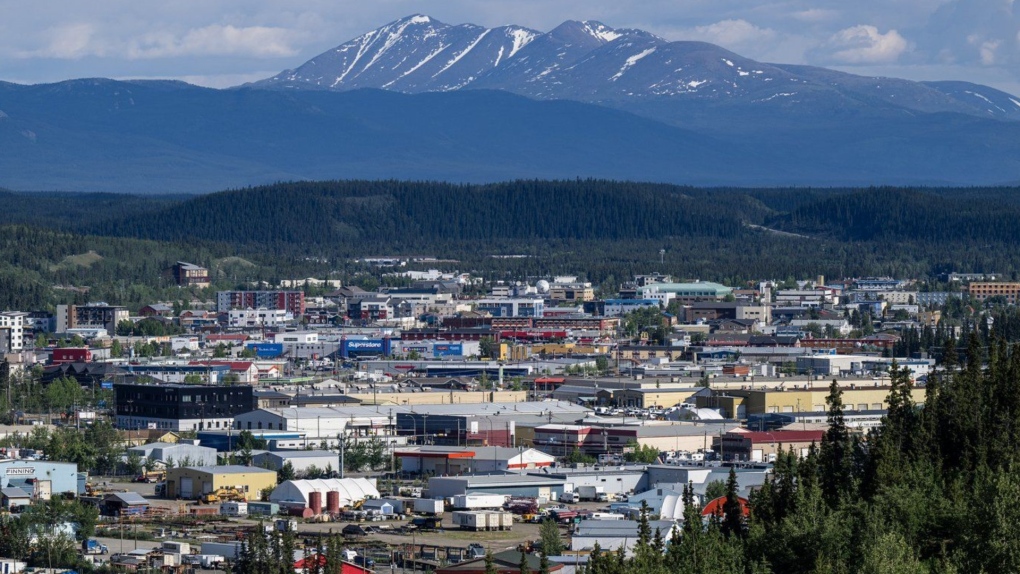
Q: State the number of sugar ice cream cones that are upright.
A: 0